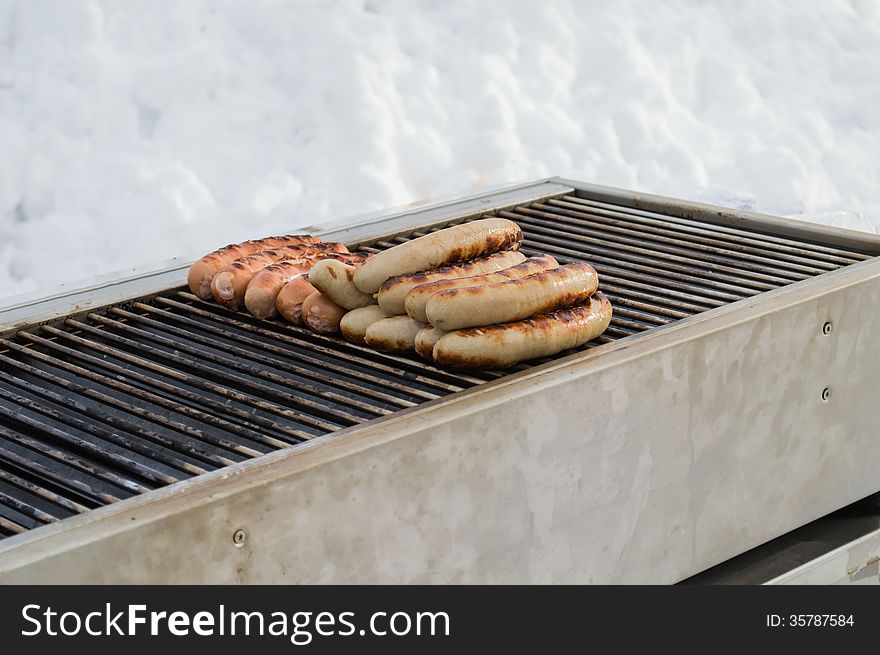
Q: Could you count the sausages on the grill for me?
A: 14